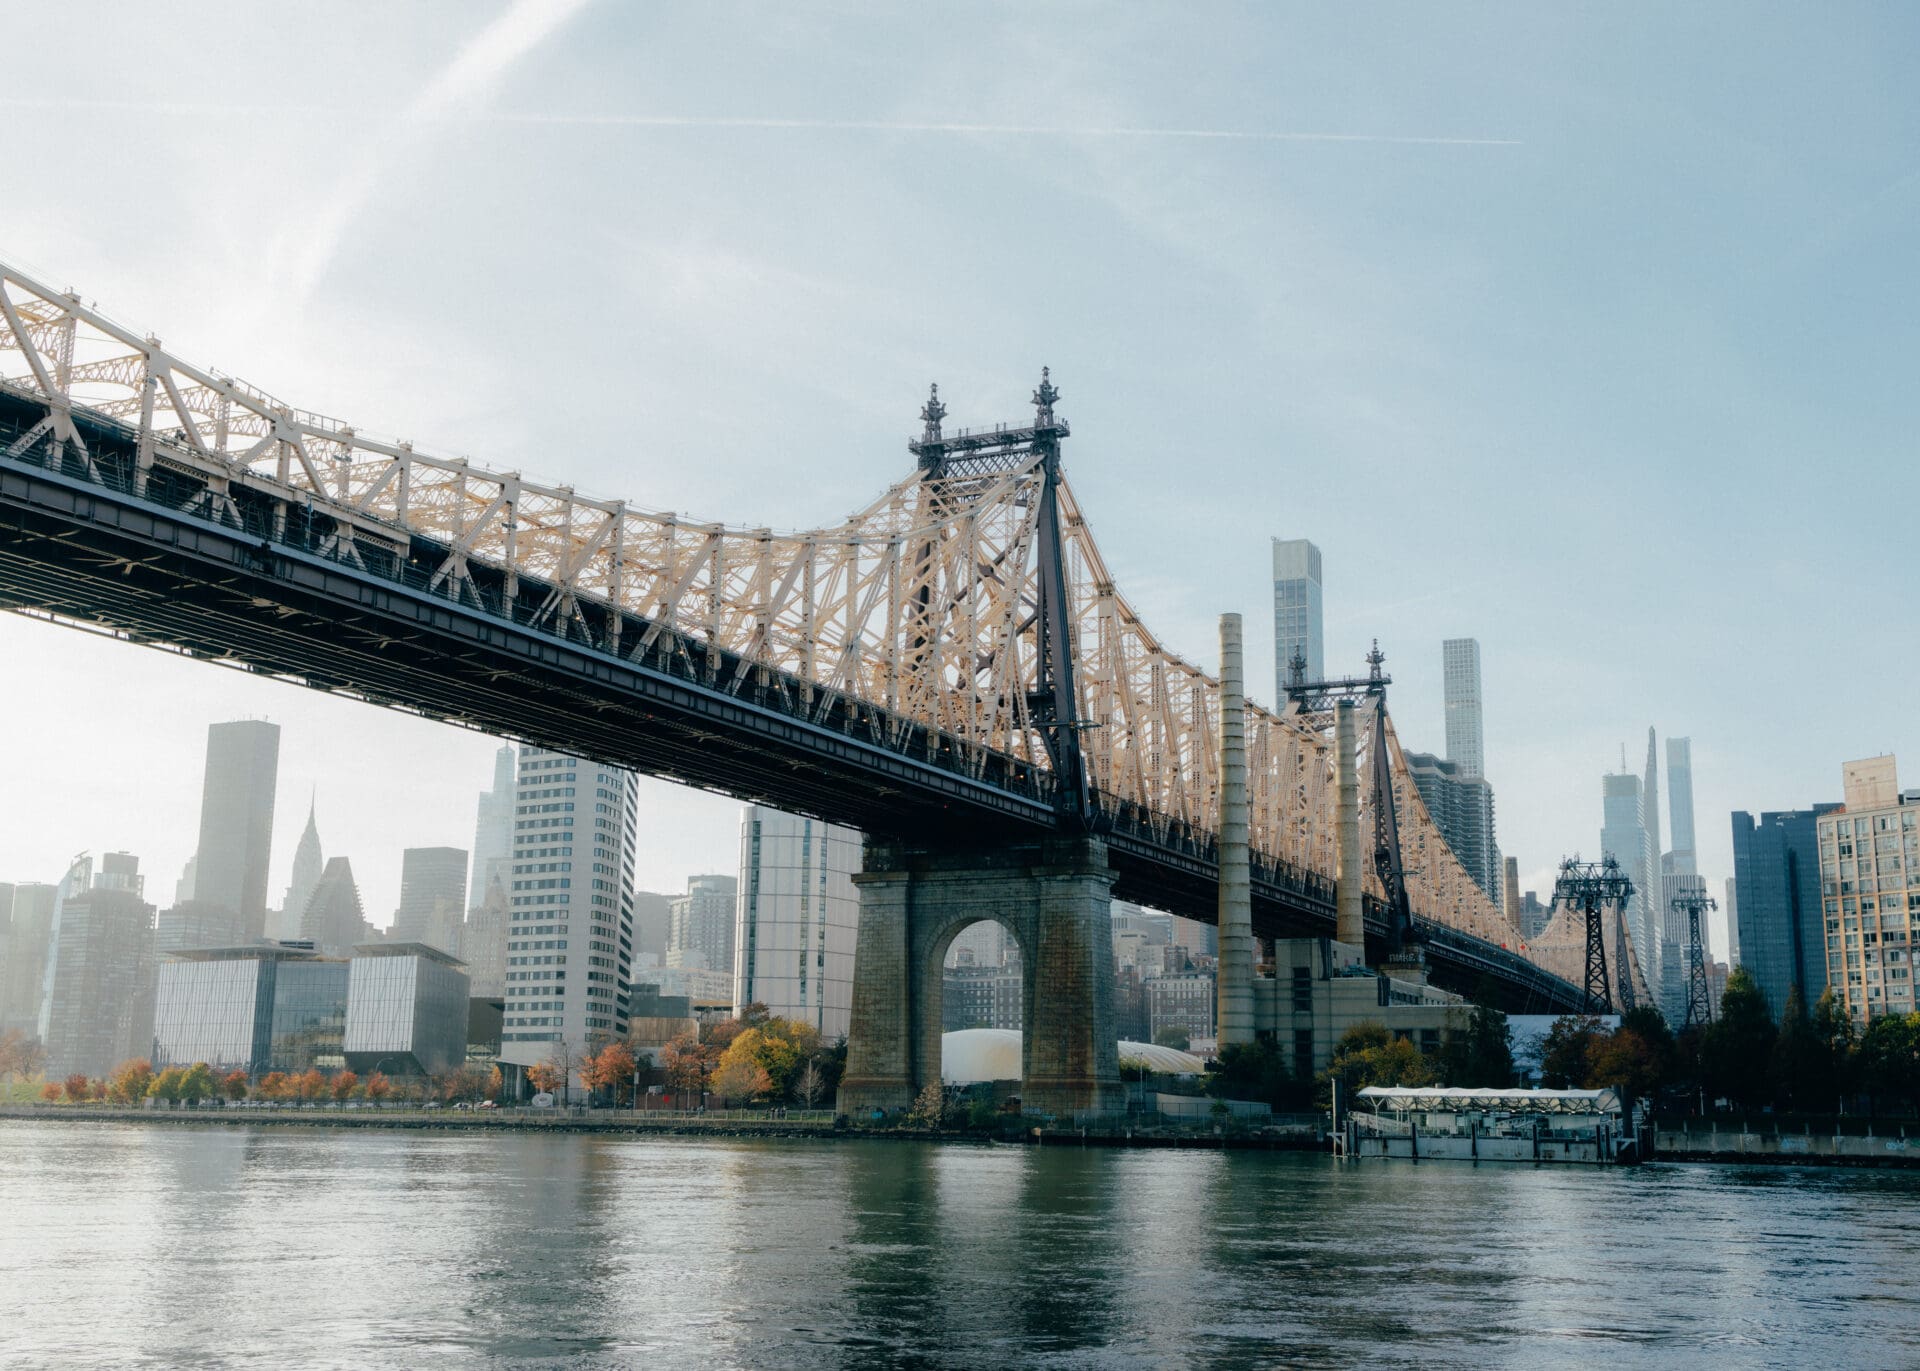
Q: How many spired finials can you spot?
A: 4